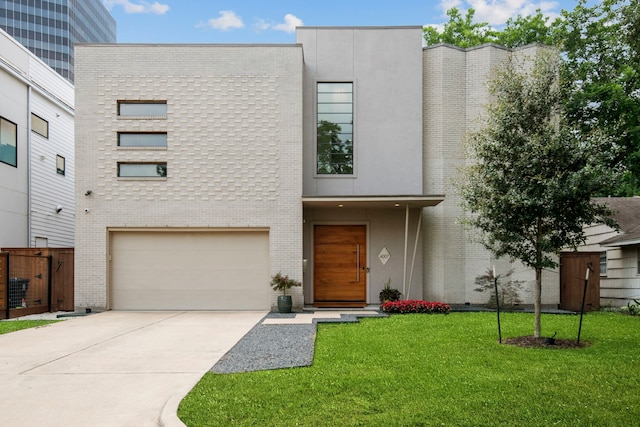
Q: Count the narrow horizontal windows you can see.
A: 3